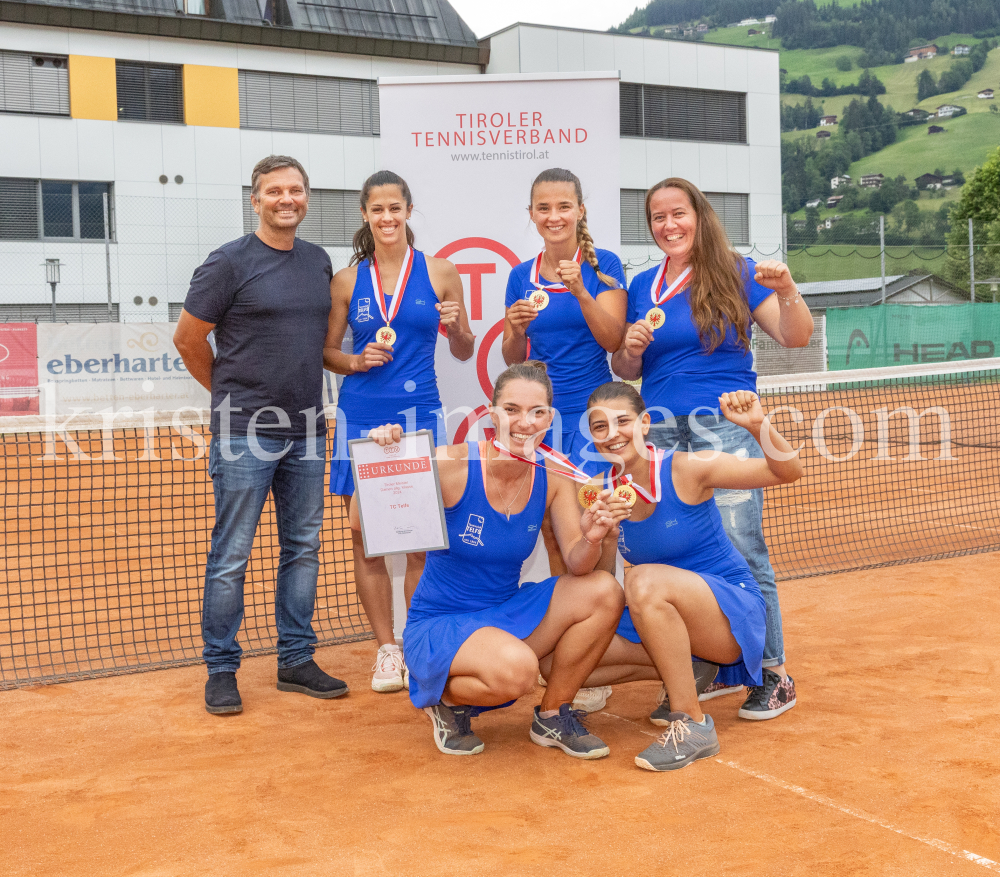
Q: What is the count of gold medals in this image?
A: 5